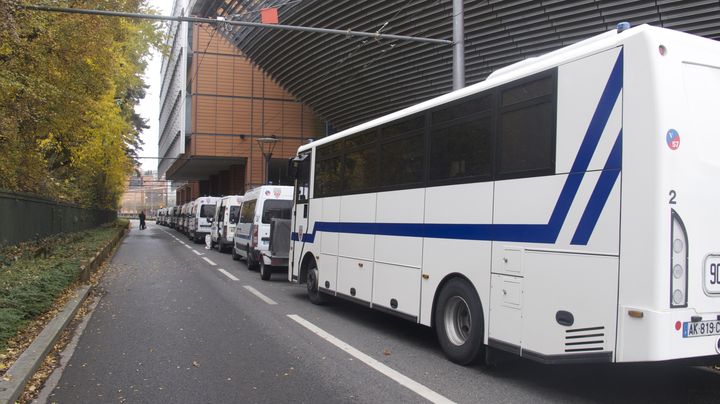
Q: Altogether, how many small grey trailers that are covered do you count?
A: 1